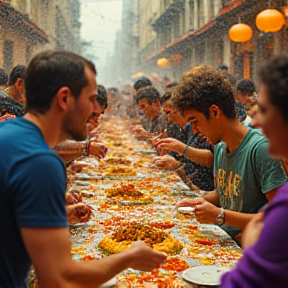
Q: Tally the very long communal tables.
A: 1